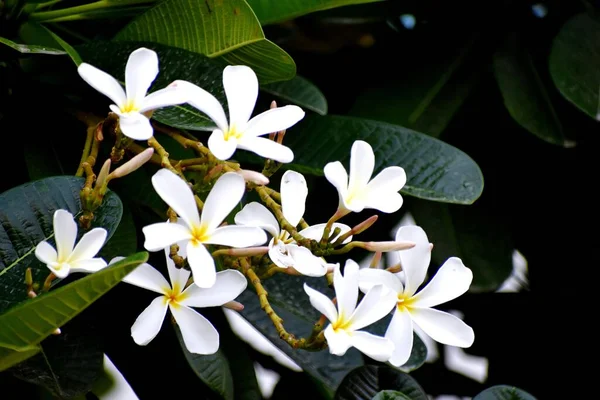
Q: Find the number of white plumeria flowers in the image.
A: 9